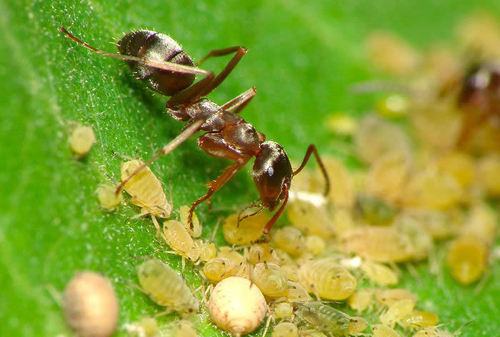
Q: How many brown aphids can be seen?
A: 2